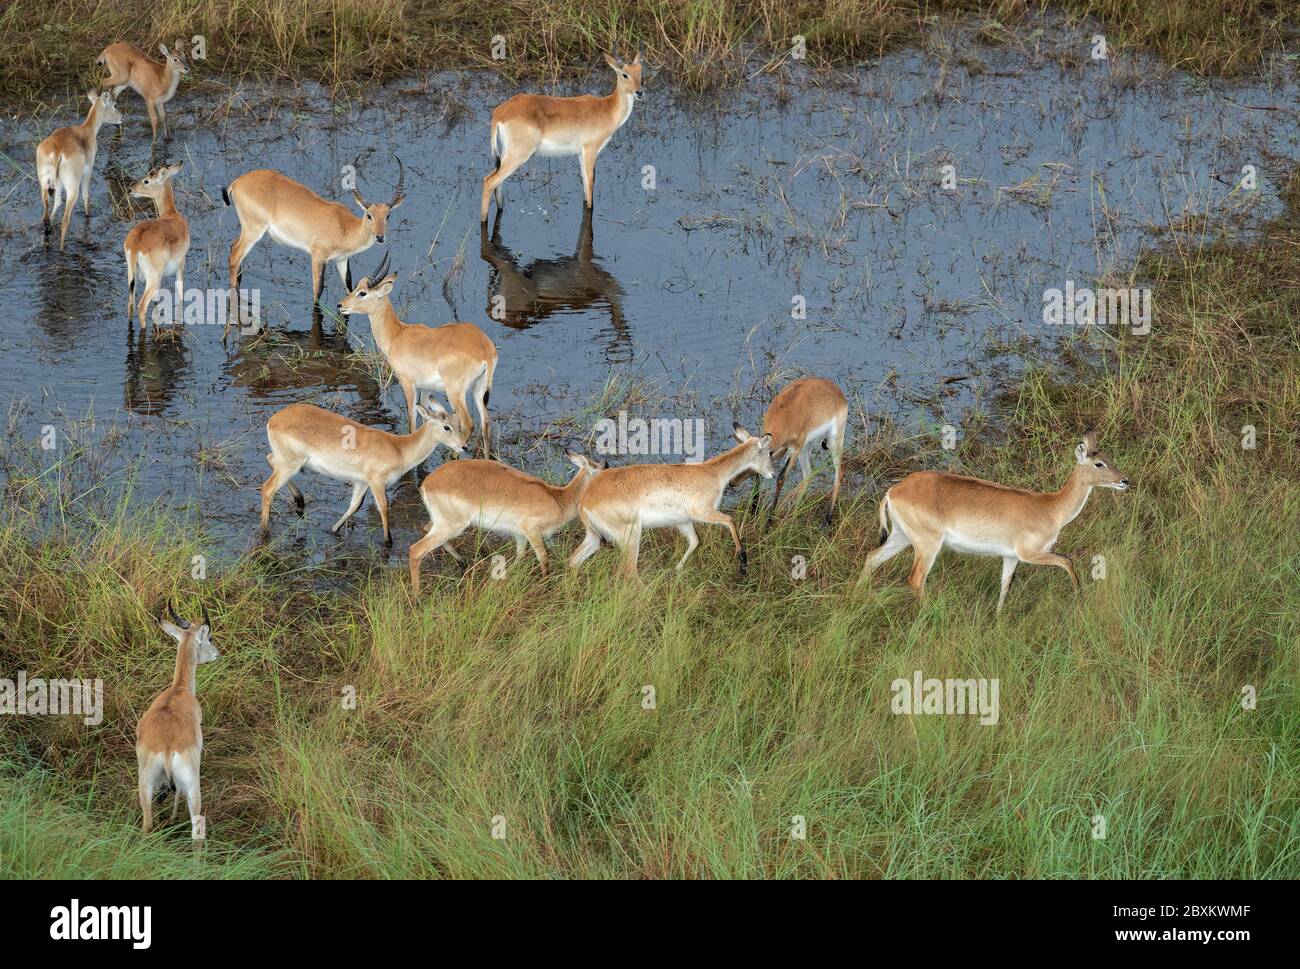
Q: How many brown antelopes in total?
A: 12